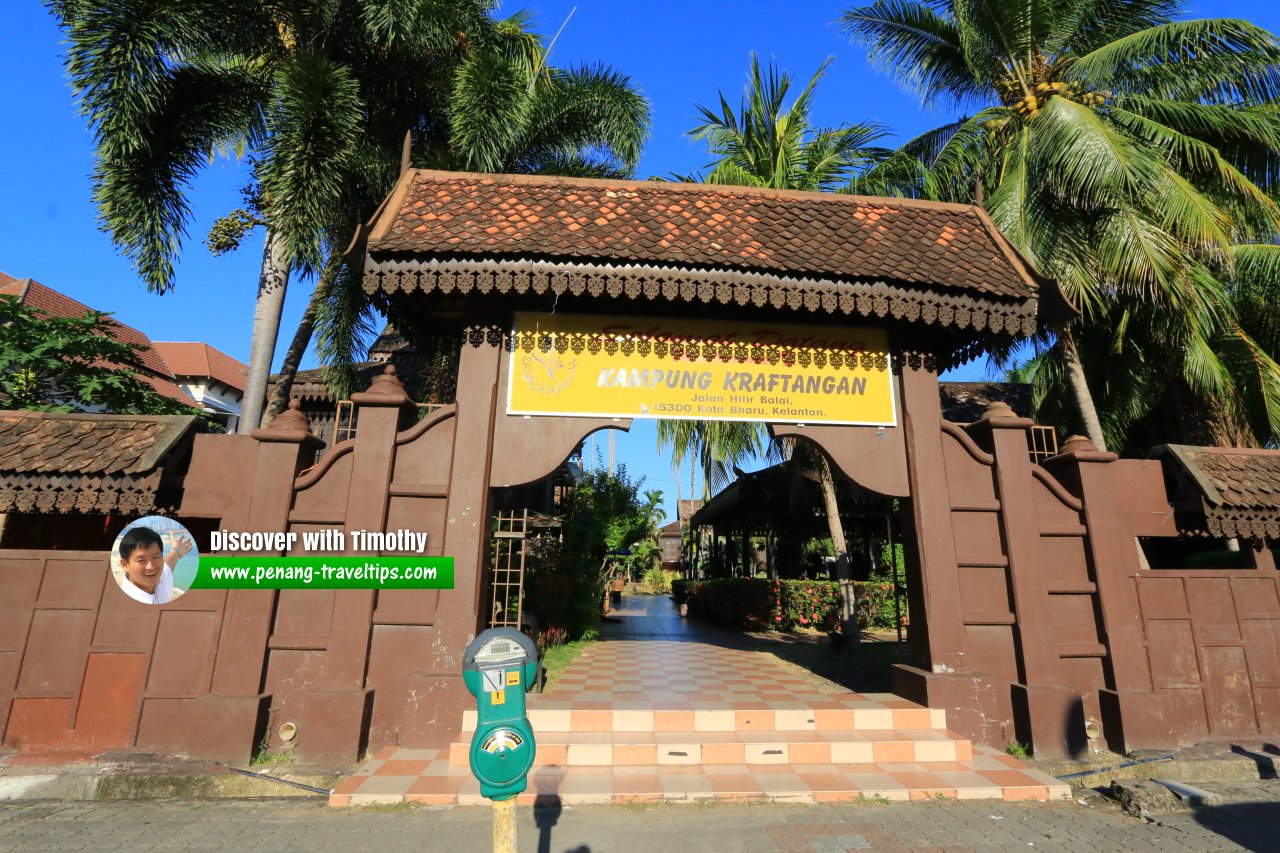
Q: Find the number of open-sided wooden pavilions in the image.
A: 1